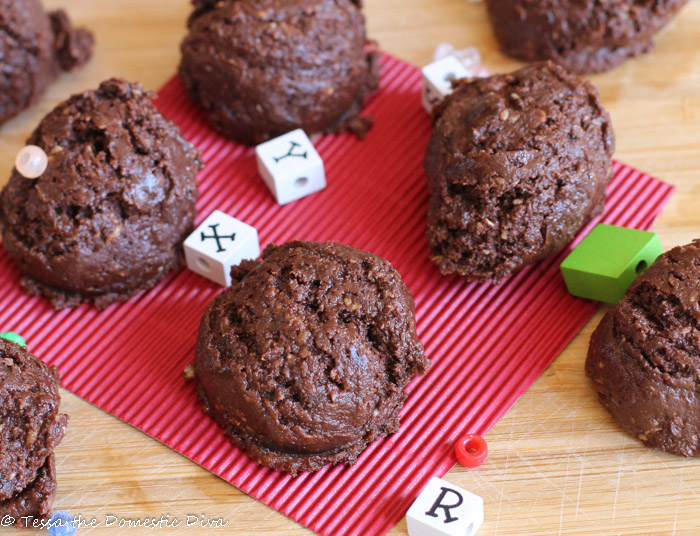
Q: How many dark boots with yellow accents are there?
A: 0